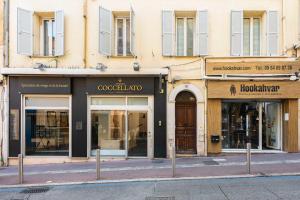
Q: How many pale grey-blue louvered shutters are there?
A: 8